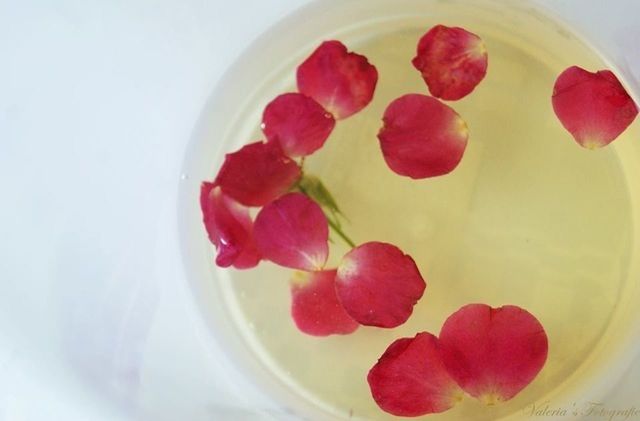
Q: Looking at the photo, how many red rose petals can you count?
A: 12